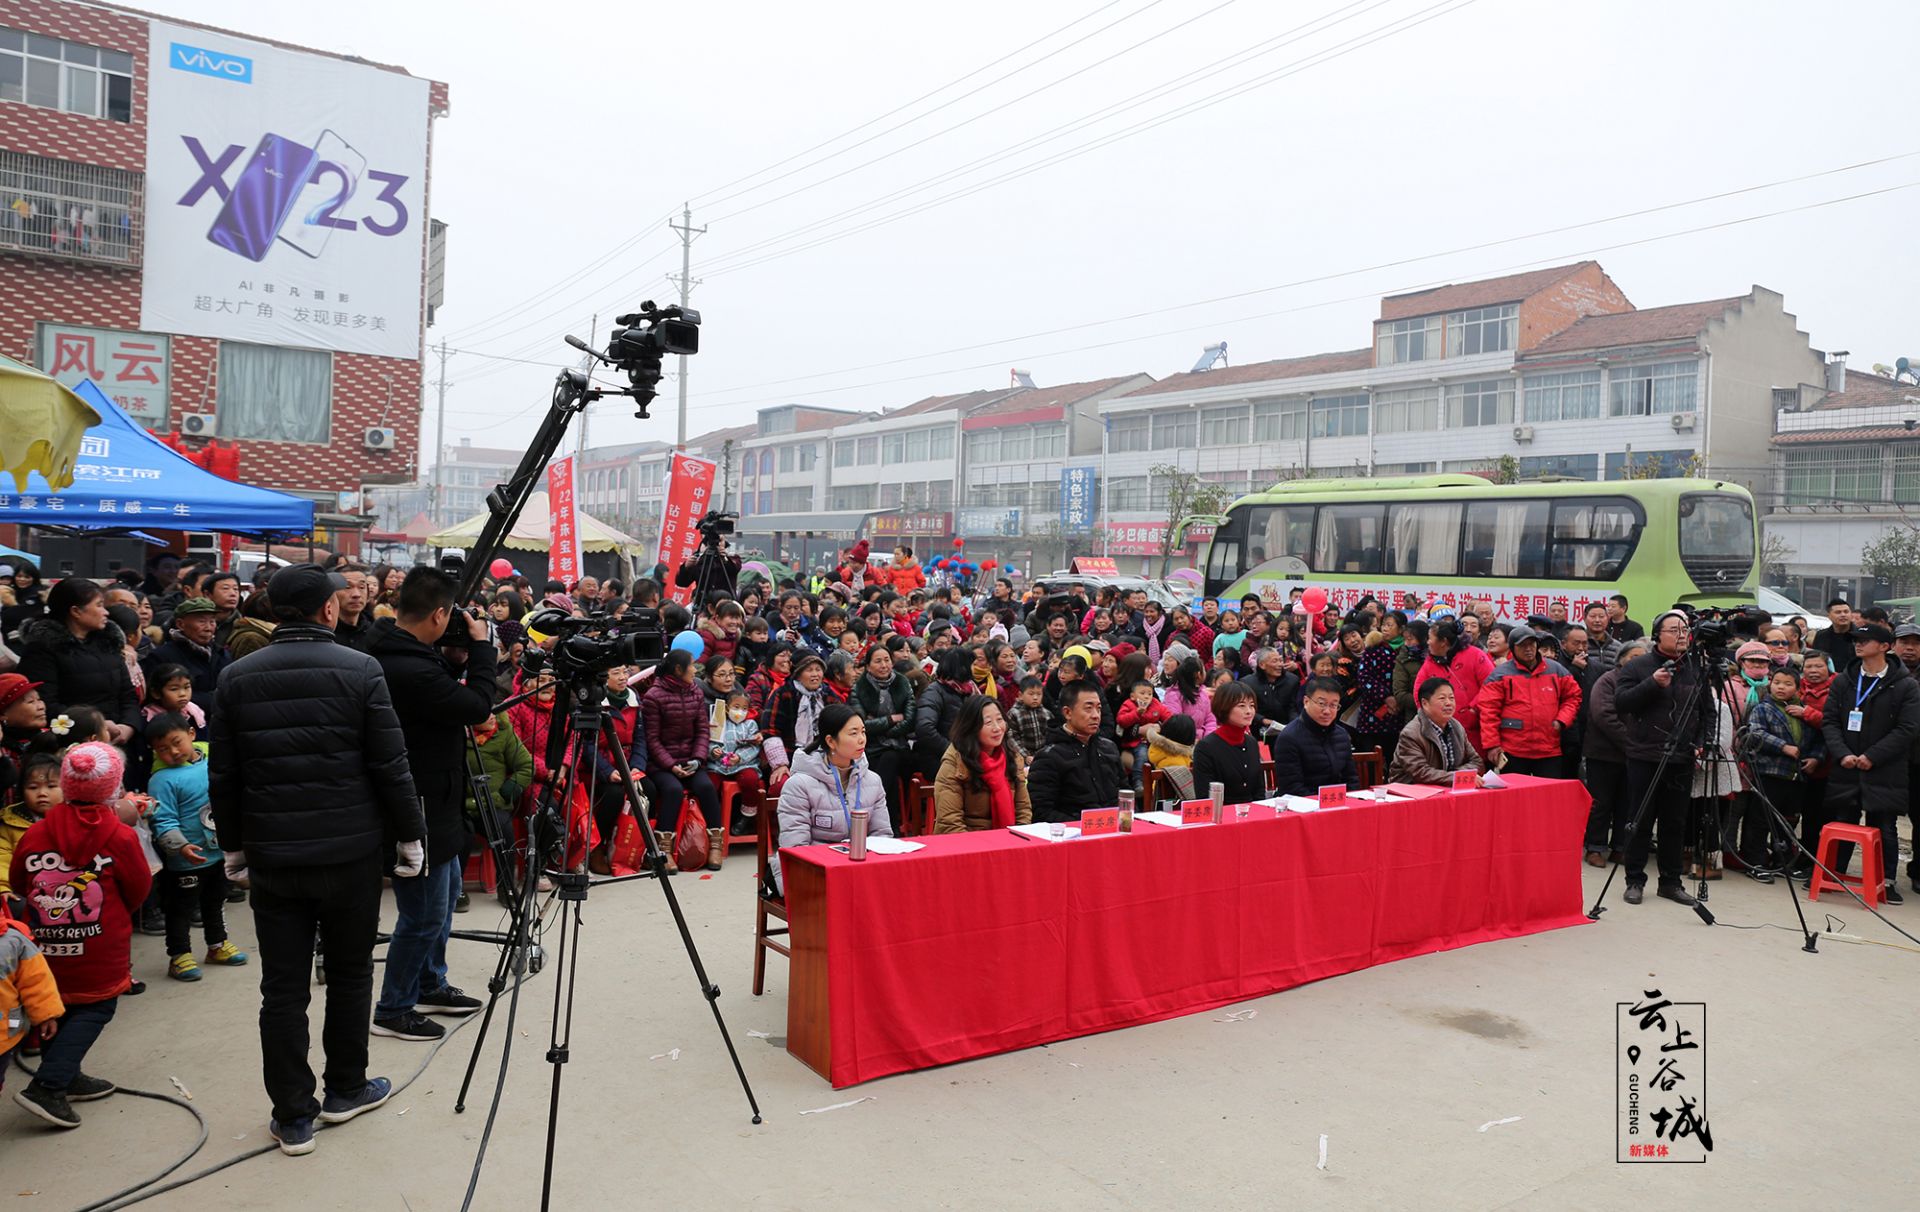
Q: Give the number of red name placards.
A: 4